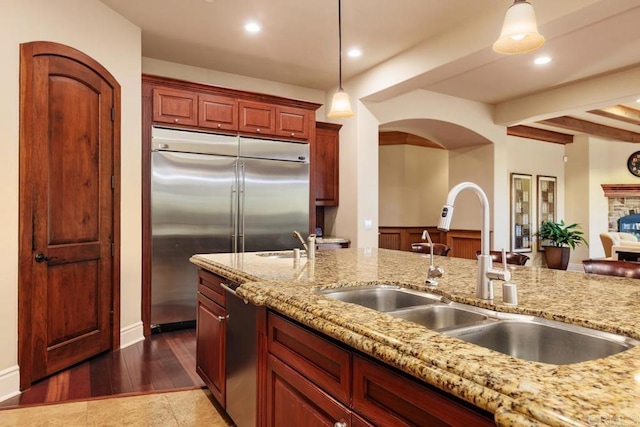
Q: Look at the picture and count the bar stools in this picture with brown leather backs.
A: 3